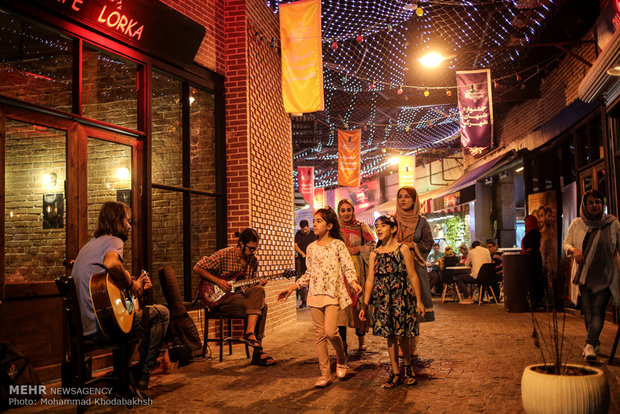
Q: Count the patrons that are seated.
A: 5